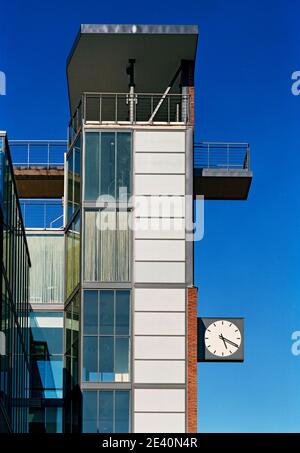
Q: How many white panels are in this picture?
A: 13